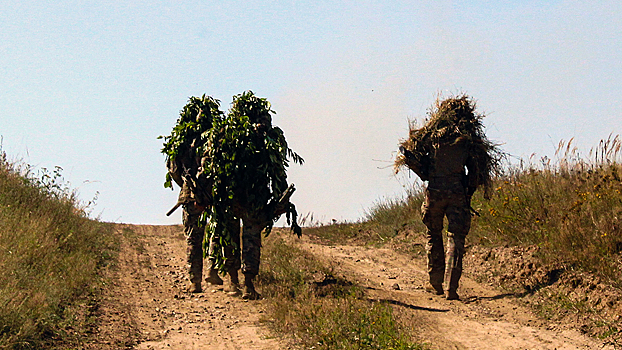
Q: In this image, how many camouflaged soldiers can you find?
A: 3